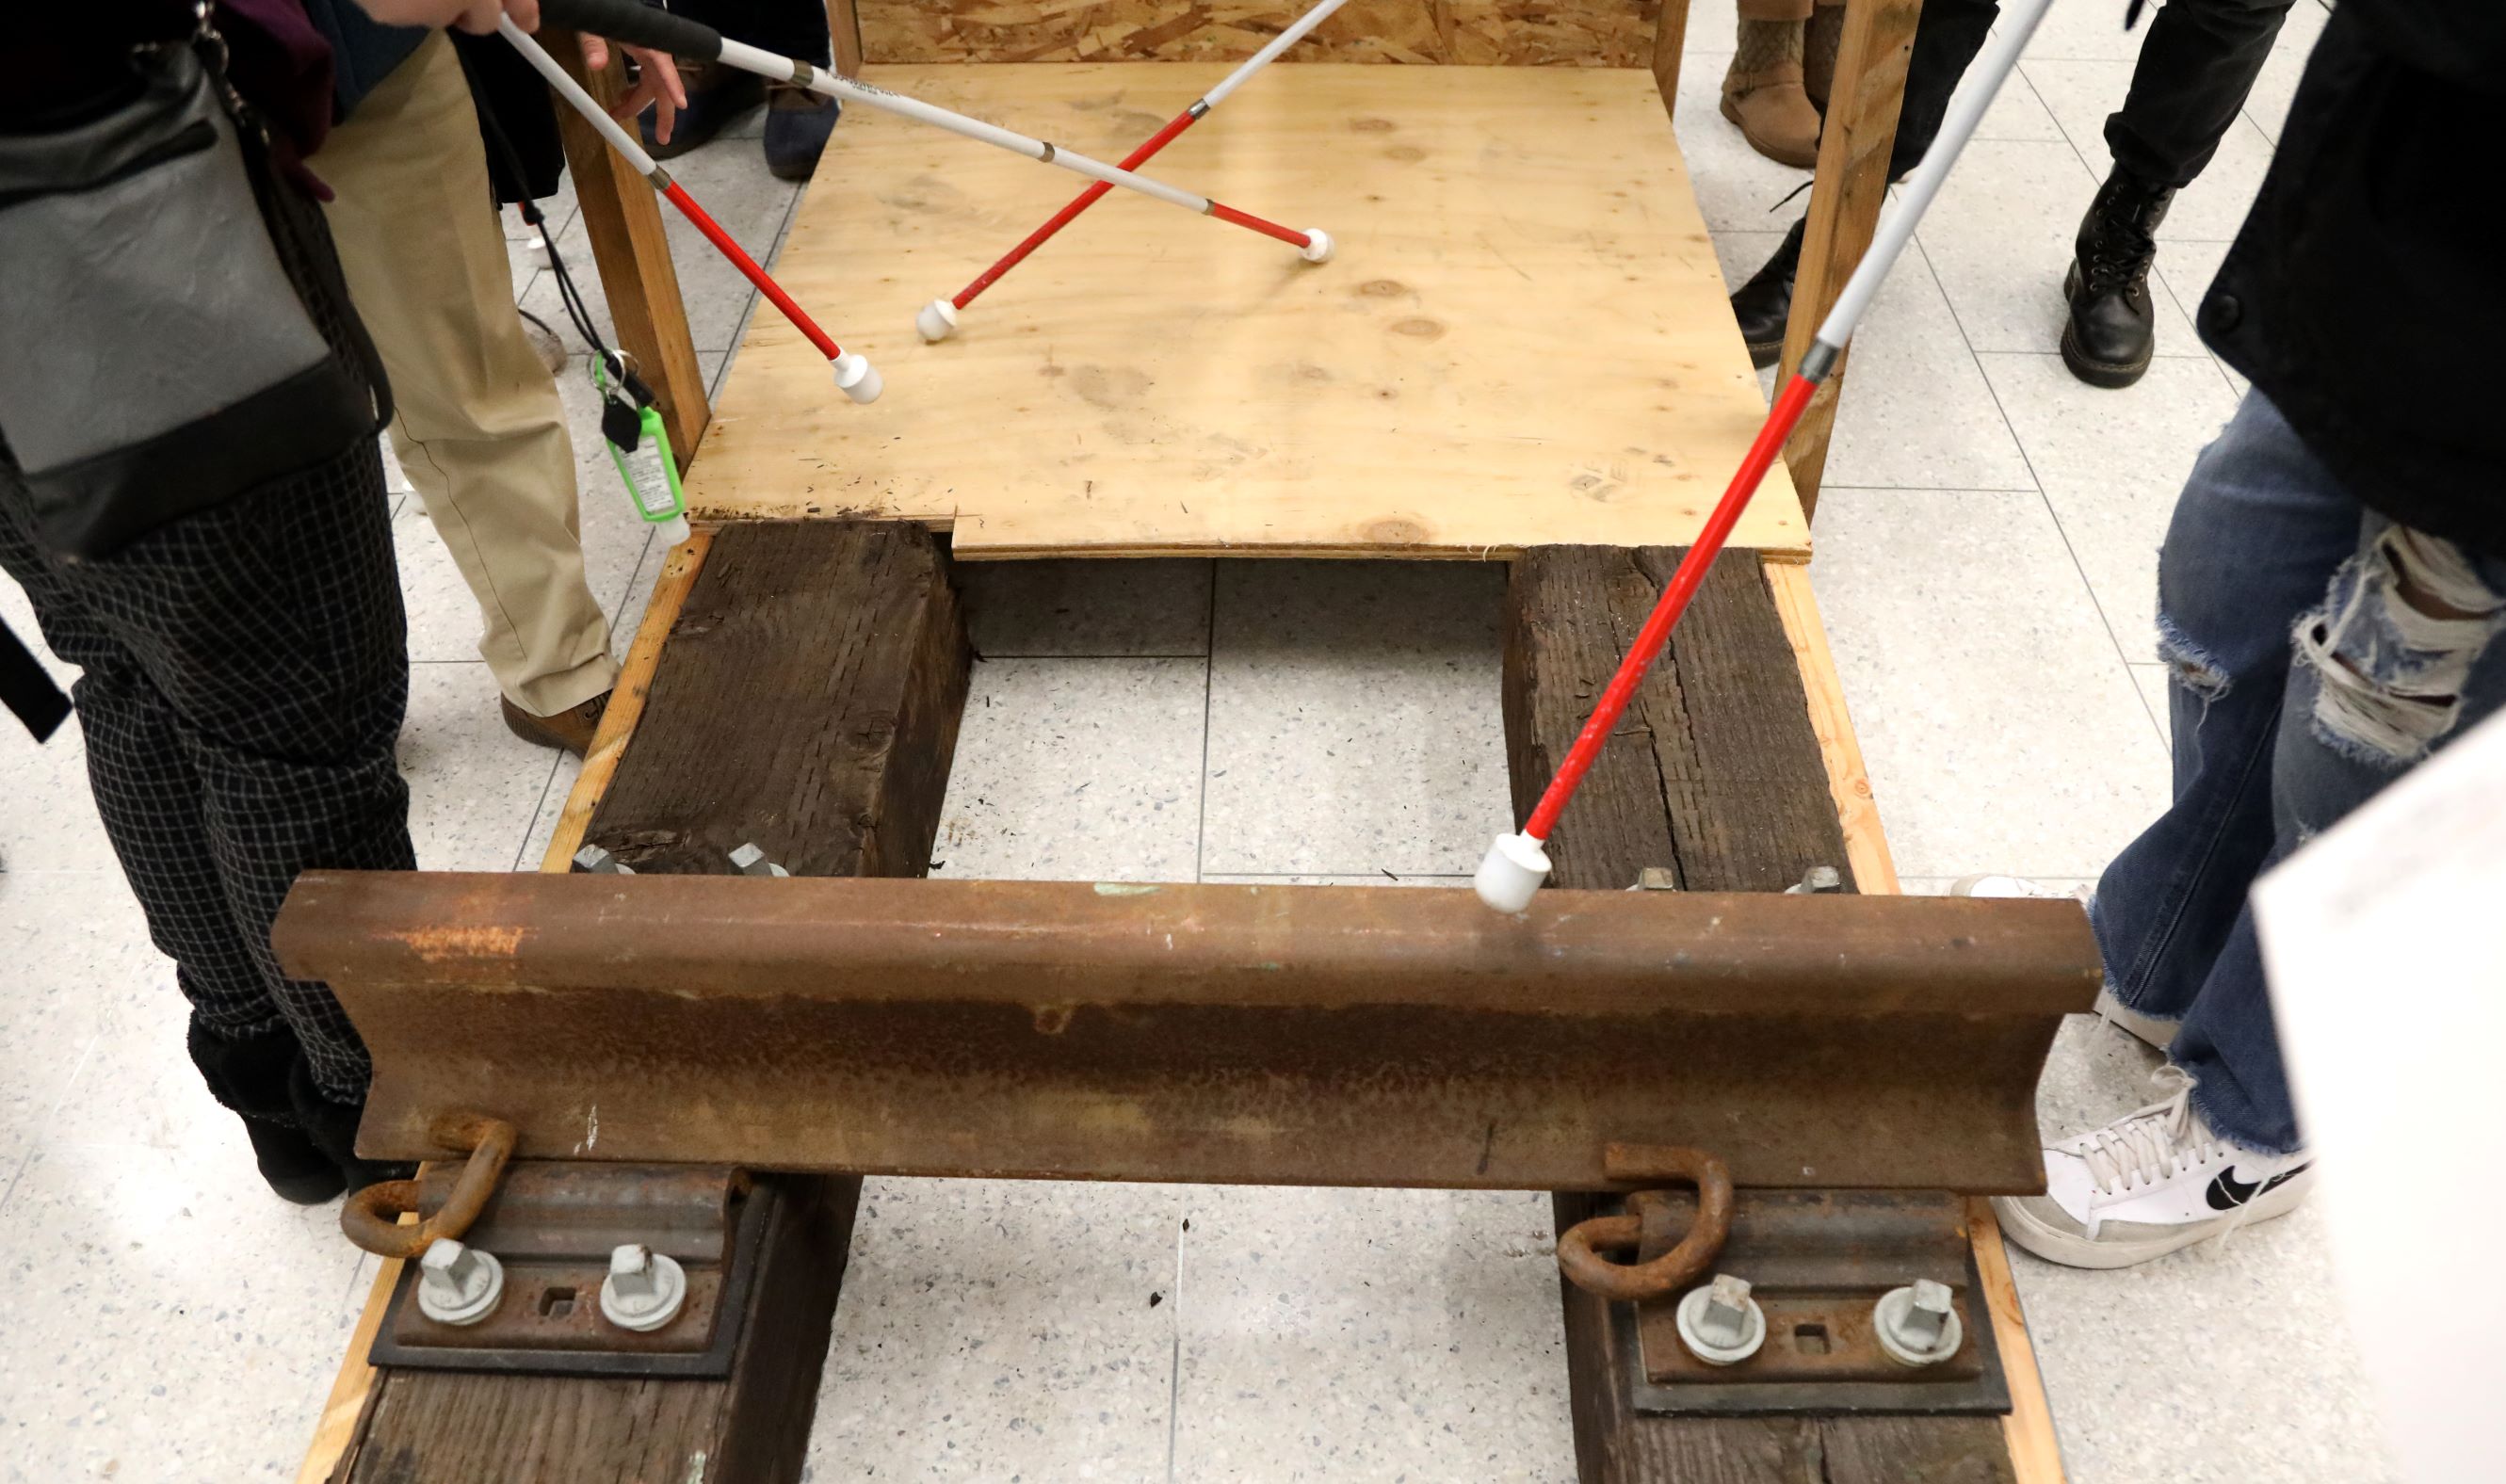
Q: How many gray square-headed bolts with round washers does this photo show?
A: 8